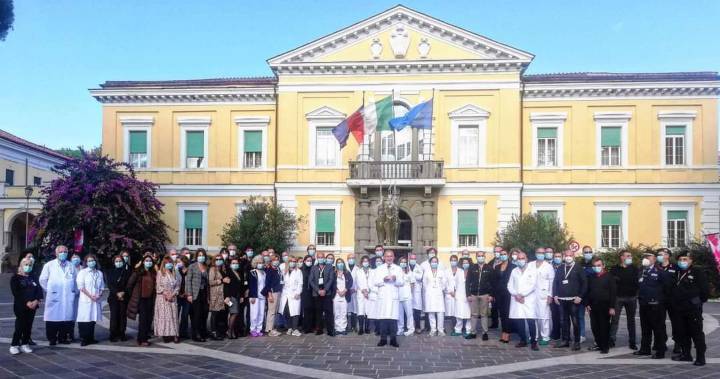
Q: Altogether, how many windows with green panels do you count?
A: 12